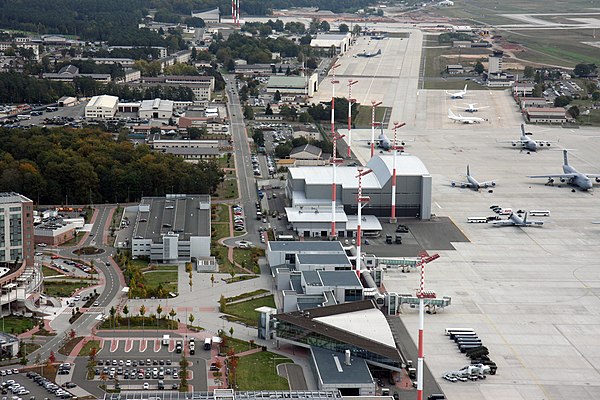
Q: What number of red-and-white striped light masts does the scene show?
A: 7